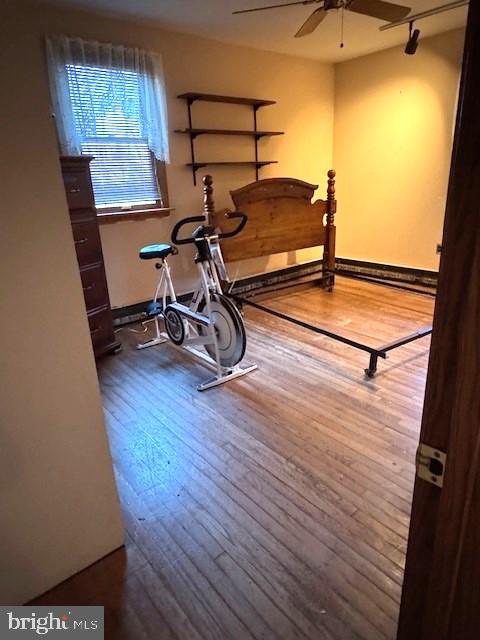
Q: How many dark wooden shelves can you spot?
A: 3